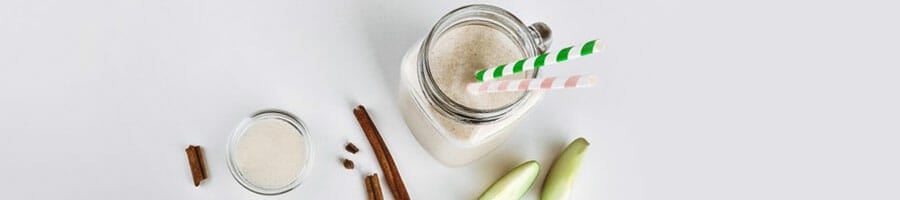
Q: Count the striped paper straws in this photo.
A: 2